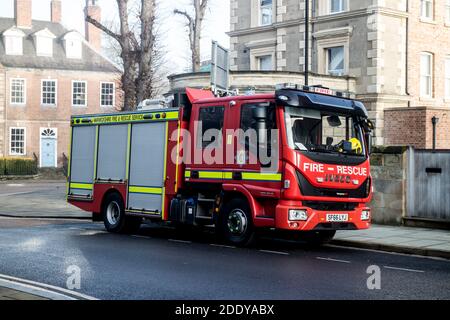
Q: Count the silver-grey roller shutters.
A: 3